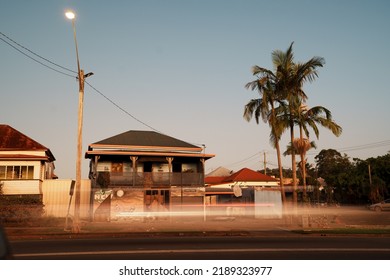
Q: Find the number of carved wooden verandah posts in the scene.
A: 4